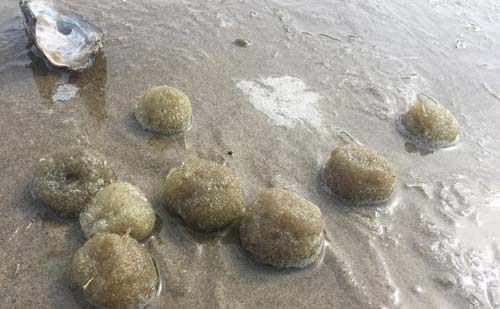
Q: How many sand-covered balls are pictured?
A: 8